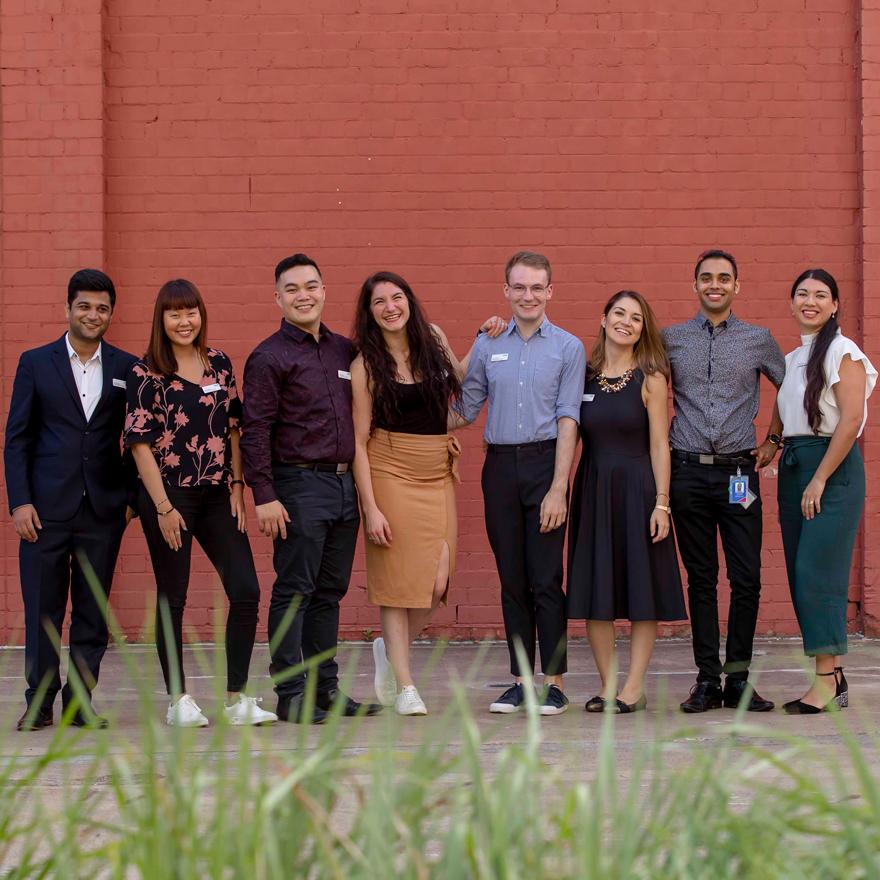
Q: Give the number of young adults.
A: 8